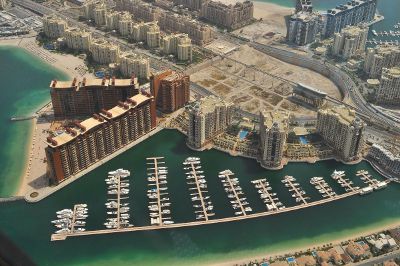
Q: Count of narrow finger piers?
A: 10